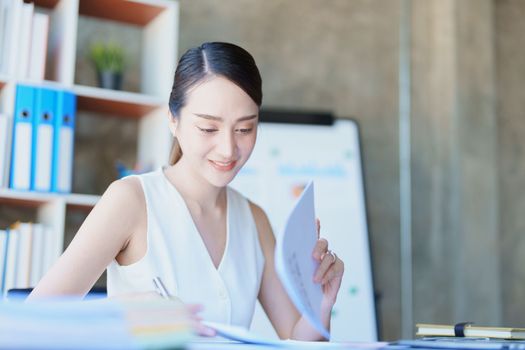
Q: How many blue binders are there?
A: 3